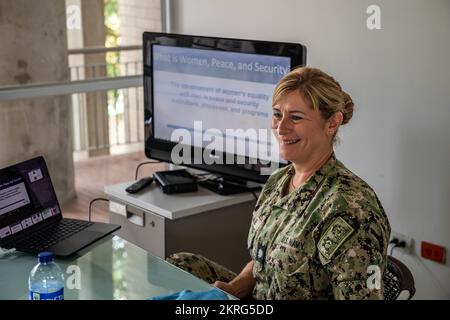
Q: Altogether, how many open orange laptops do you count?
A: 0